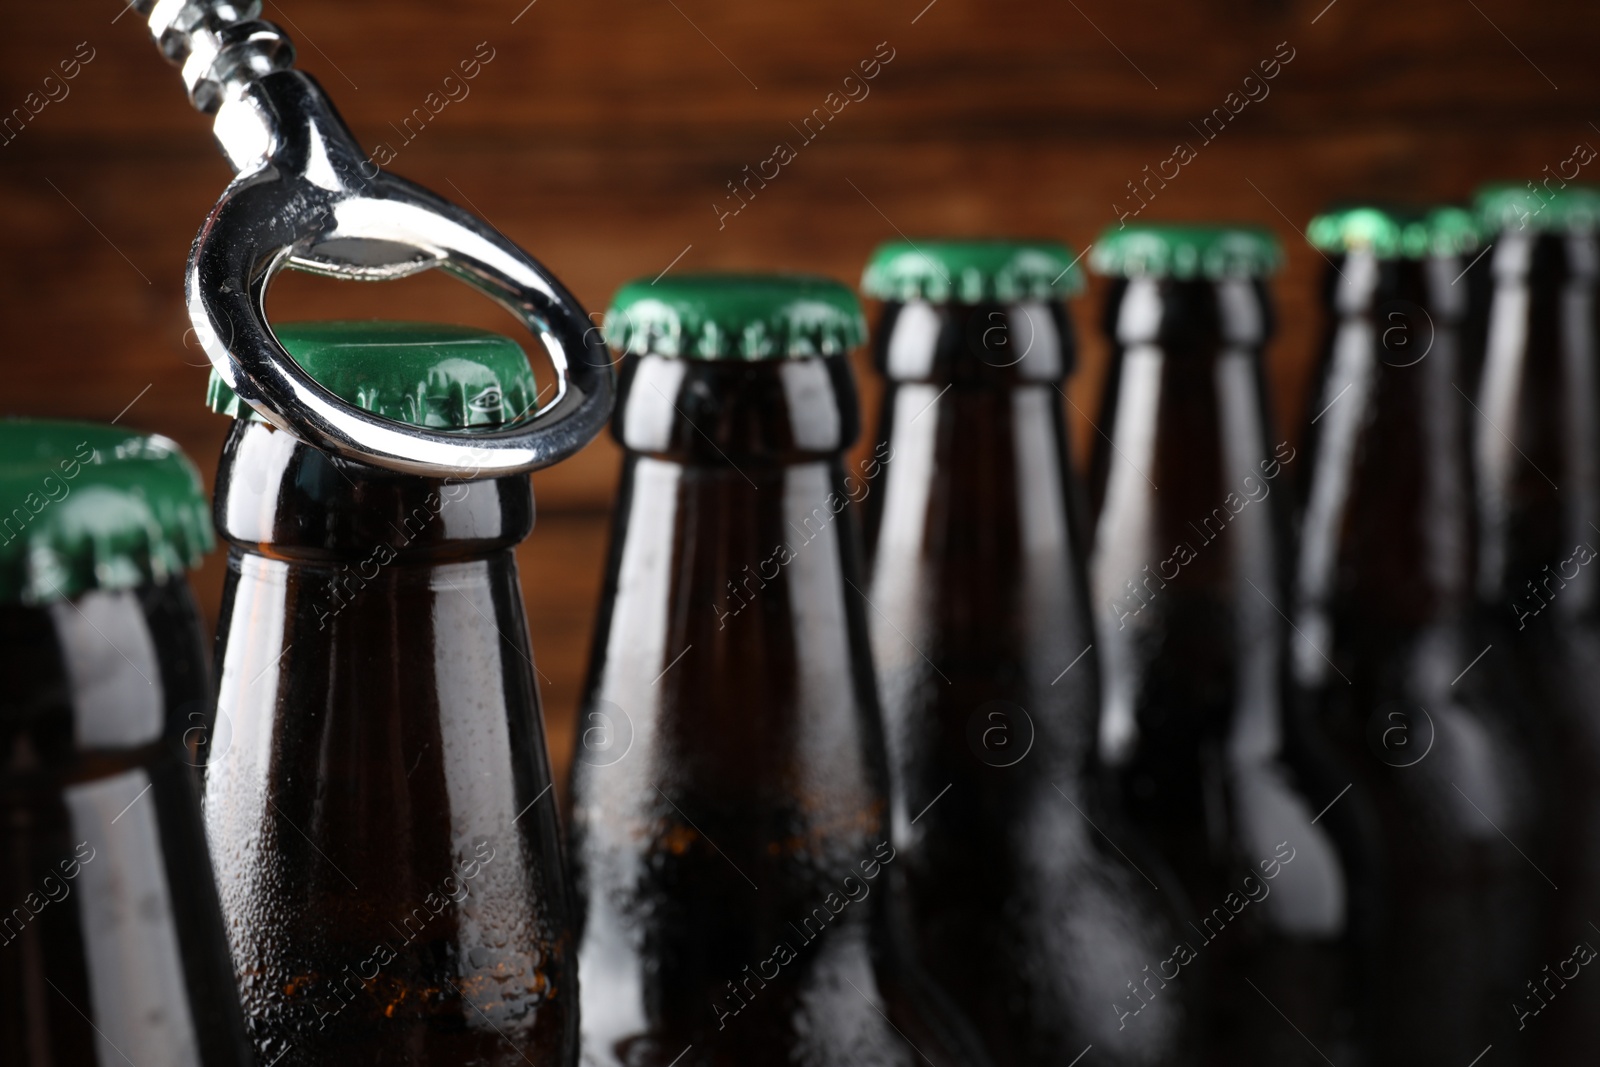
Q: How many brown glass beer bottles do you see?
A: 7